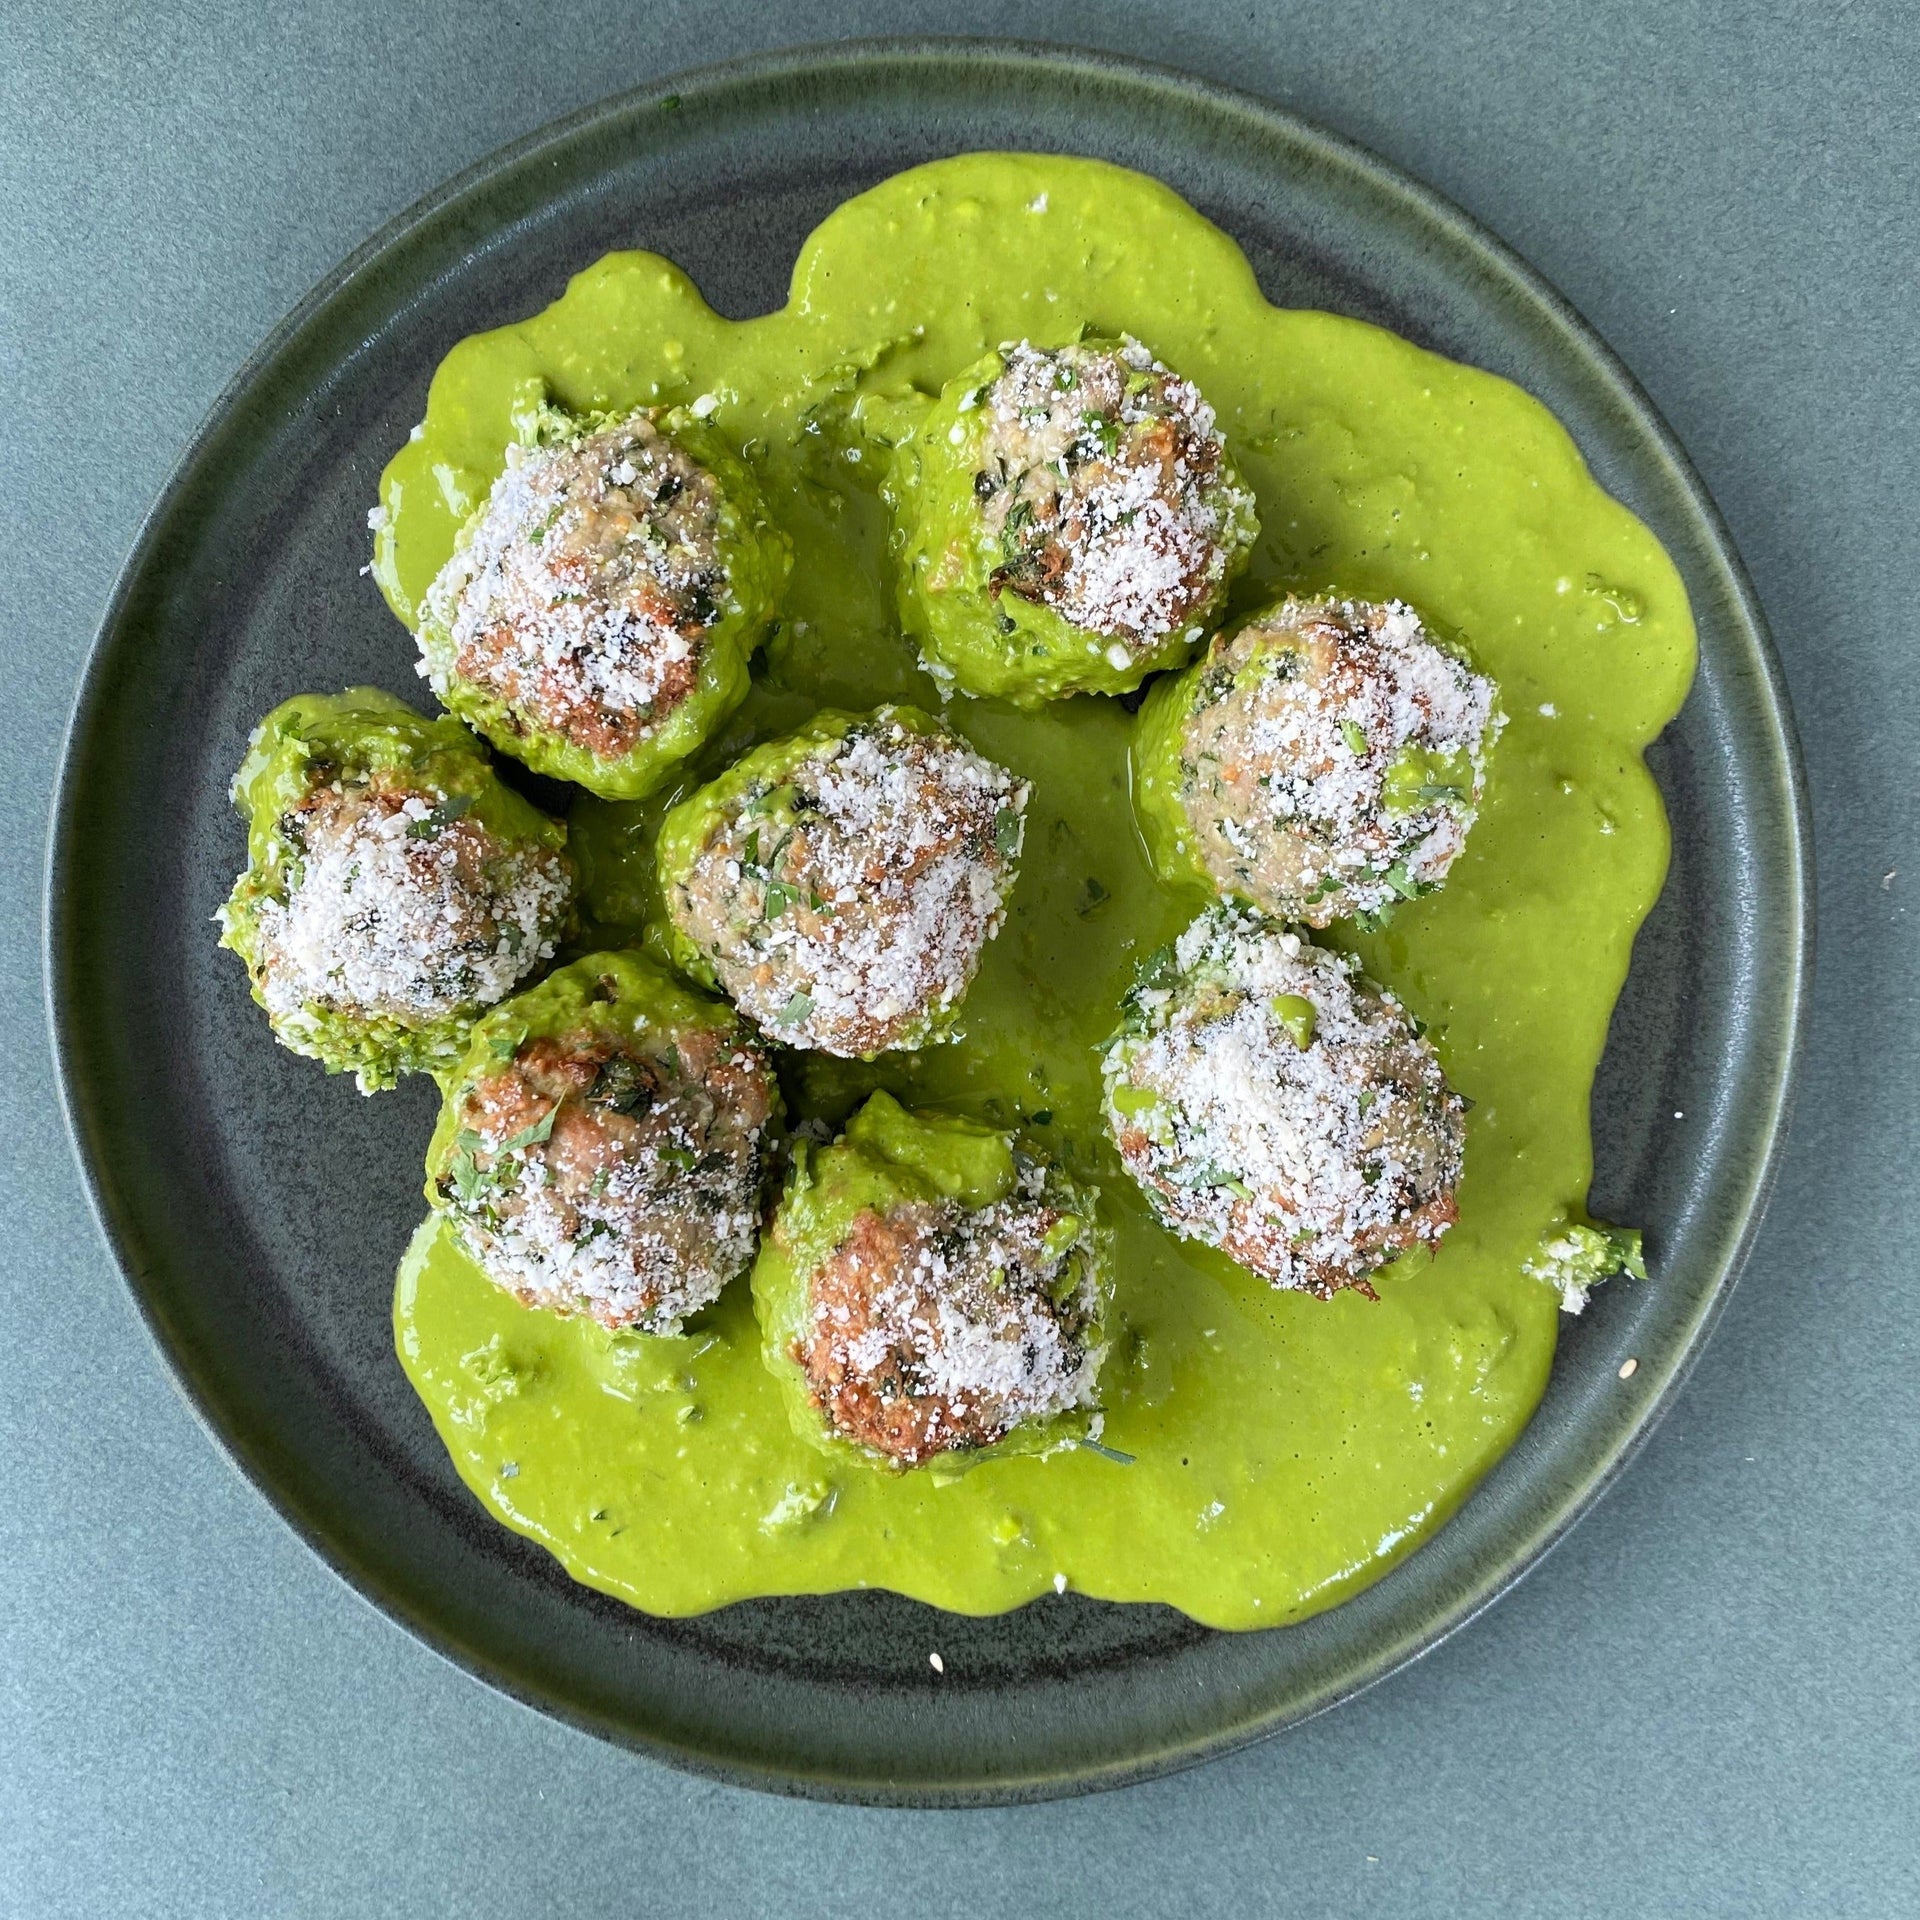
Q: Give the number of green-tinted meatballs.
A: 8